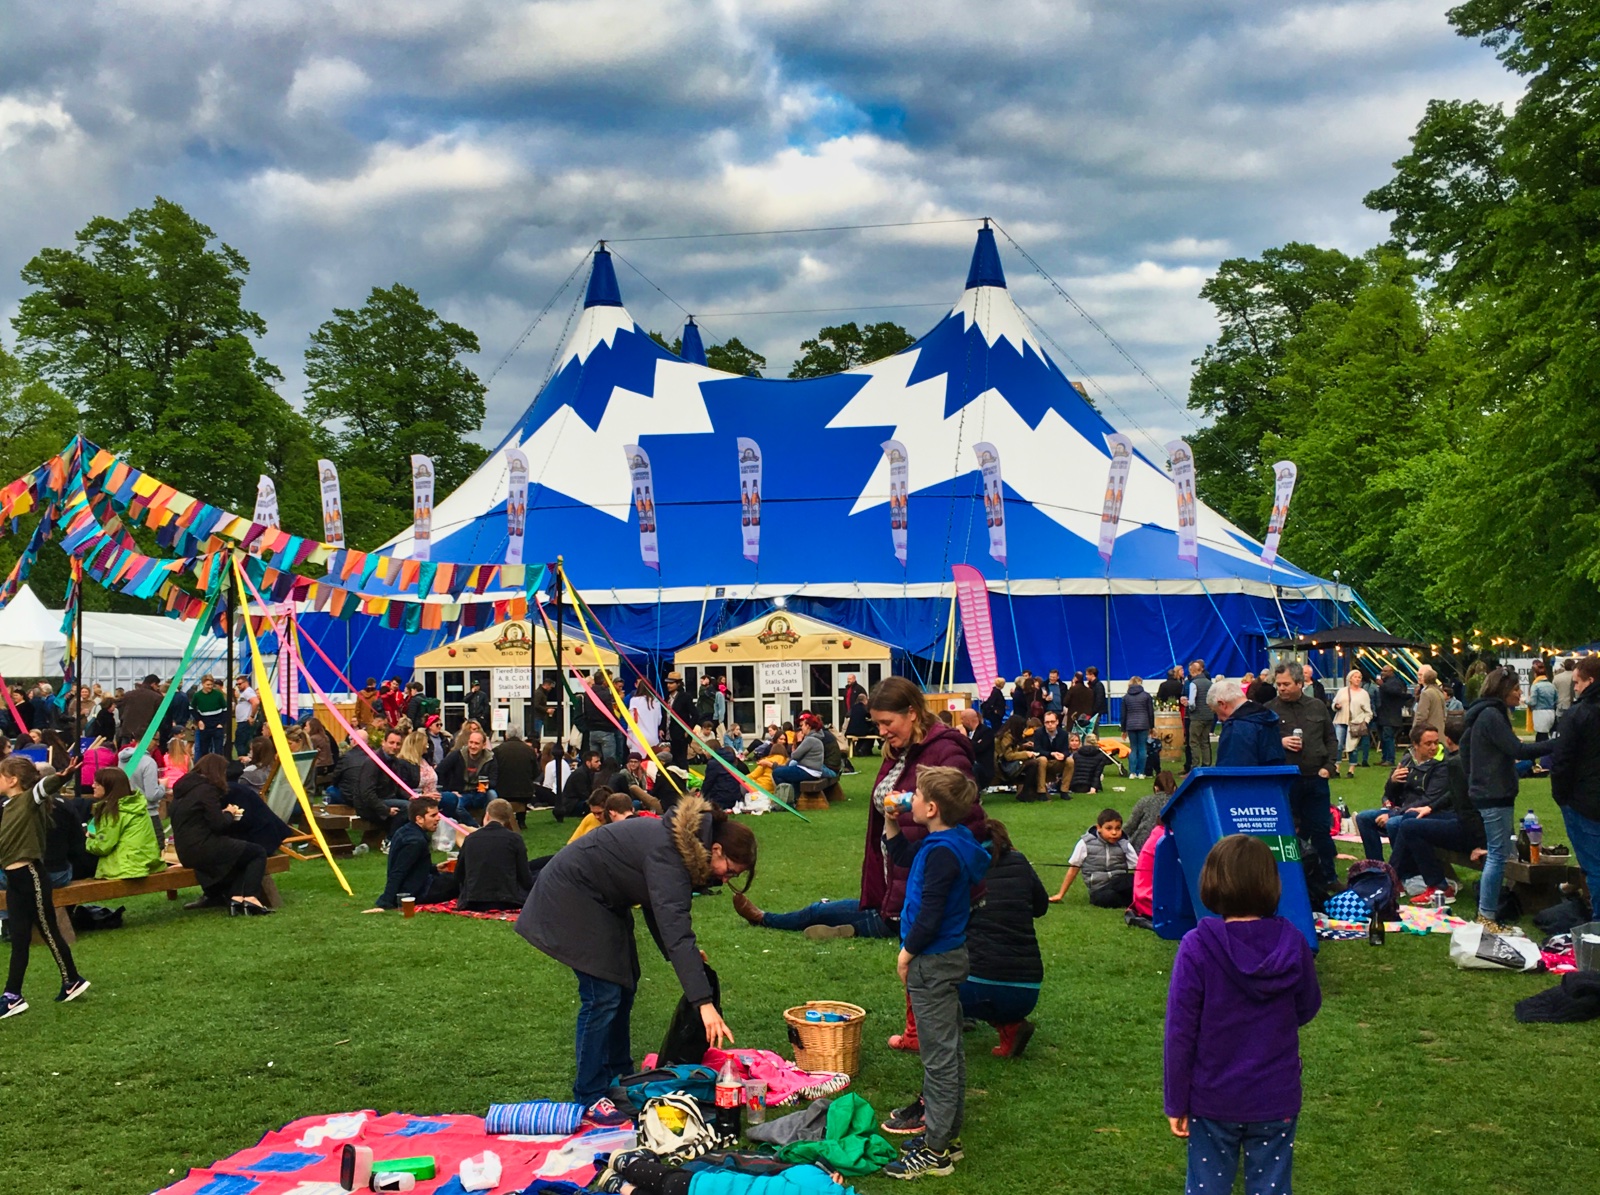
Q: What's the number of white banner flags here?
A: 11